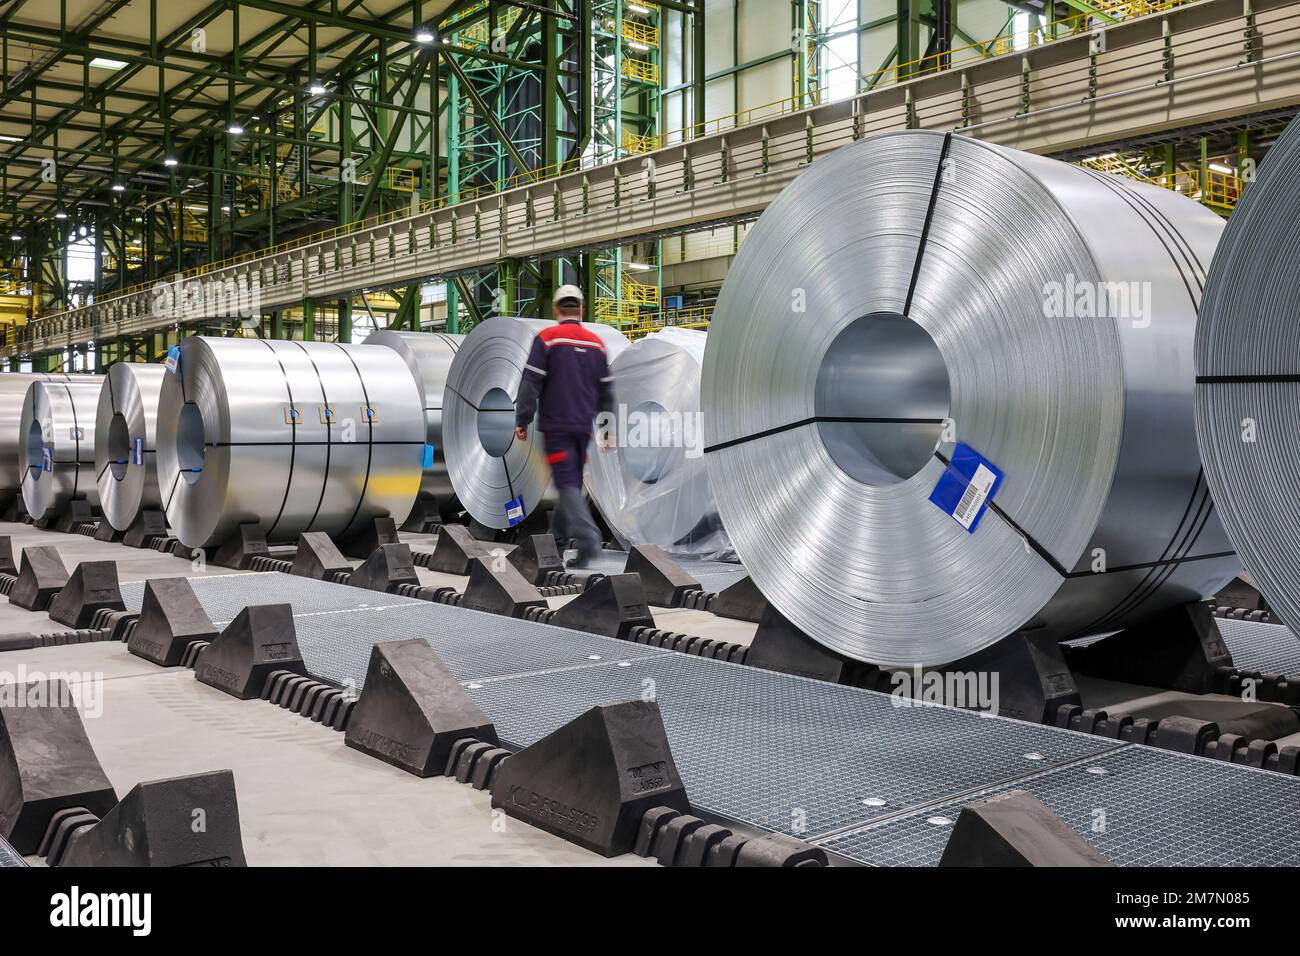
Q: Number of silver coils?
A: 9